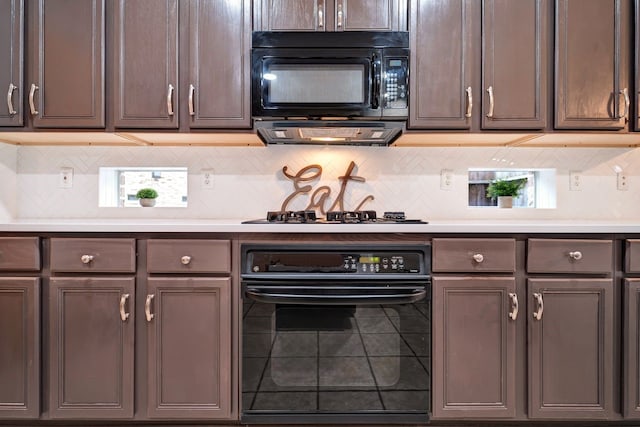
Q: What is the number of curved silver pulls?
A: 13